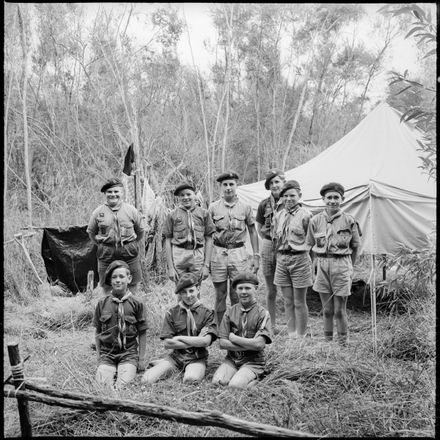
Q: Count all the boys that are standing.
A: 6